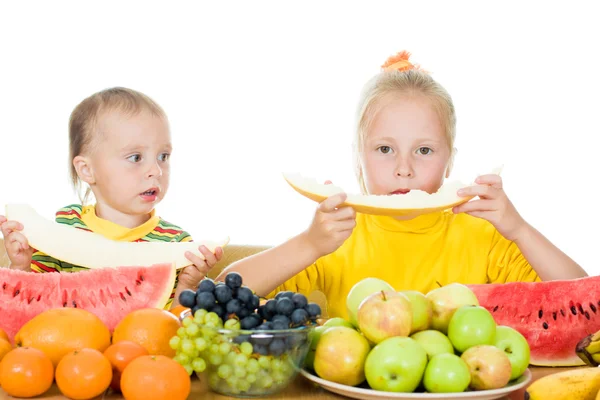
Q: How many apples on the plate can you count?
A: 13